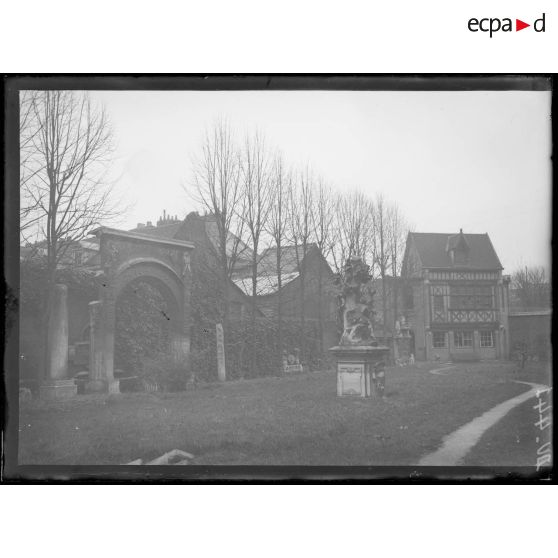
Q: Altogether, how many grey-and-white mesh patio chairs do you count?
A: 0